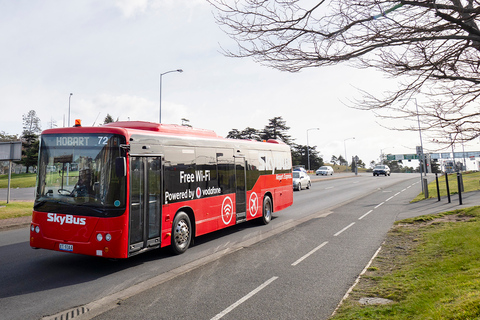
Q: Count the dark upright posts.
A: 3